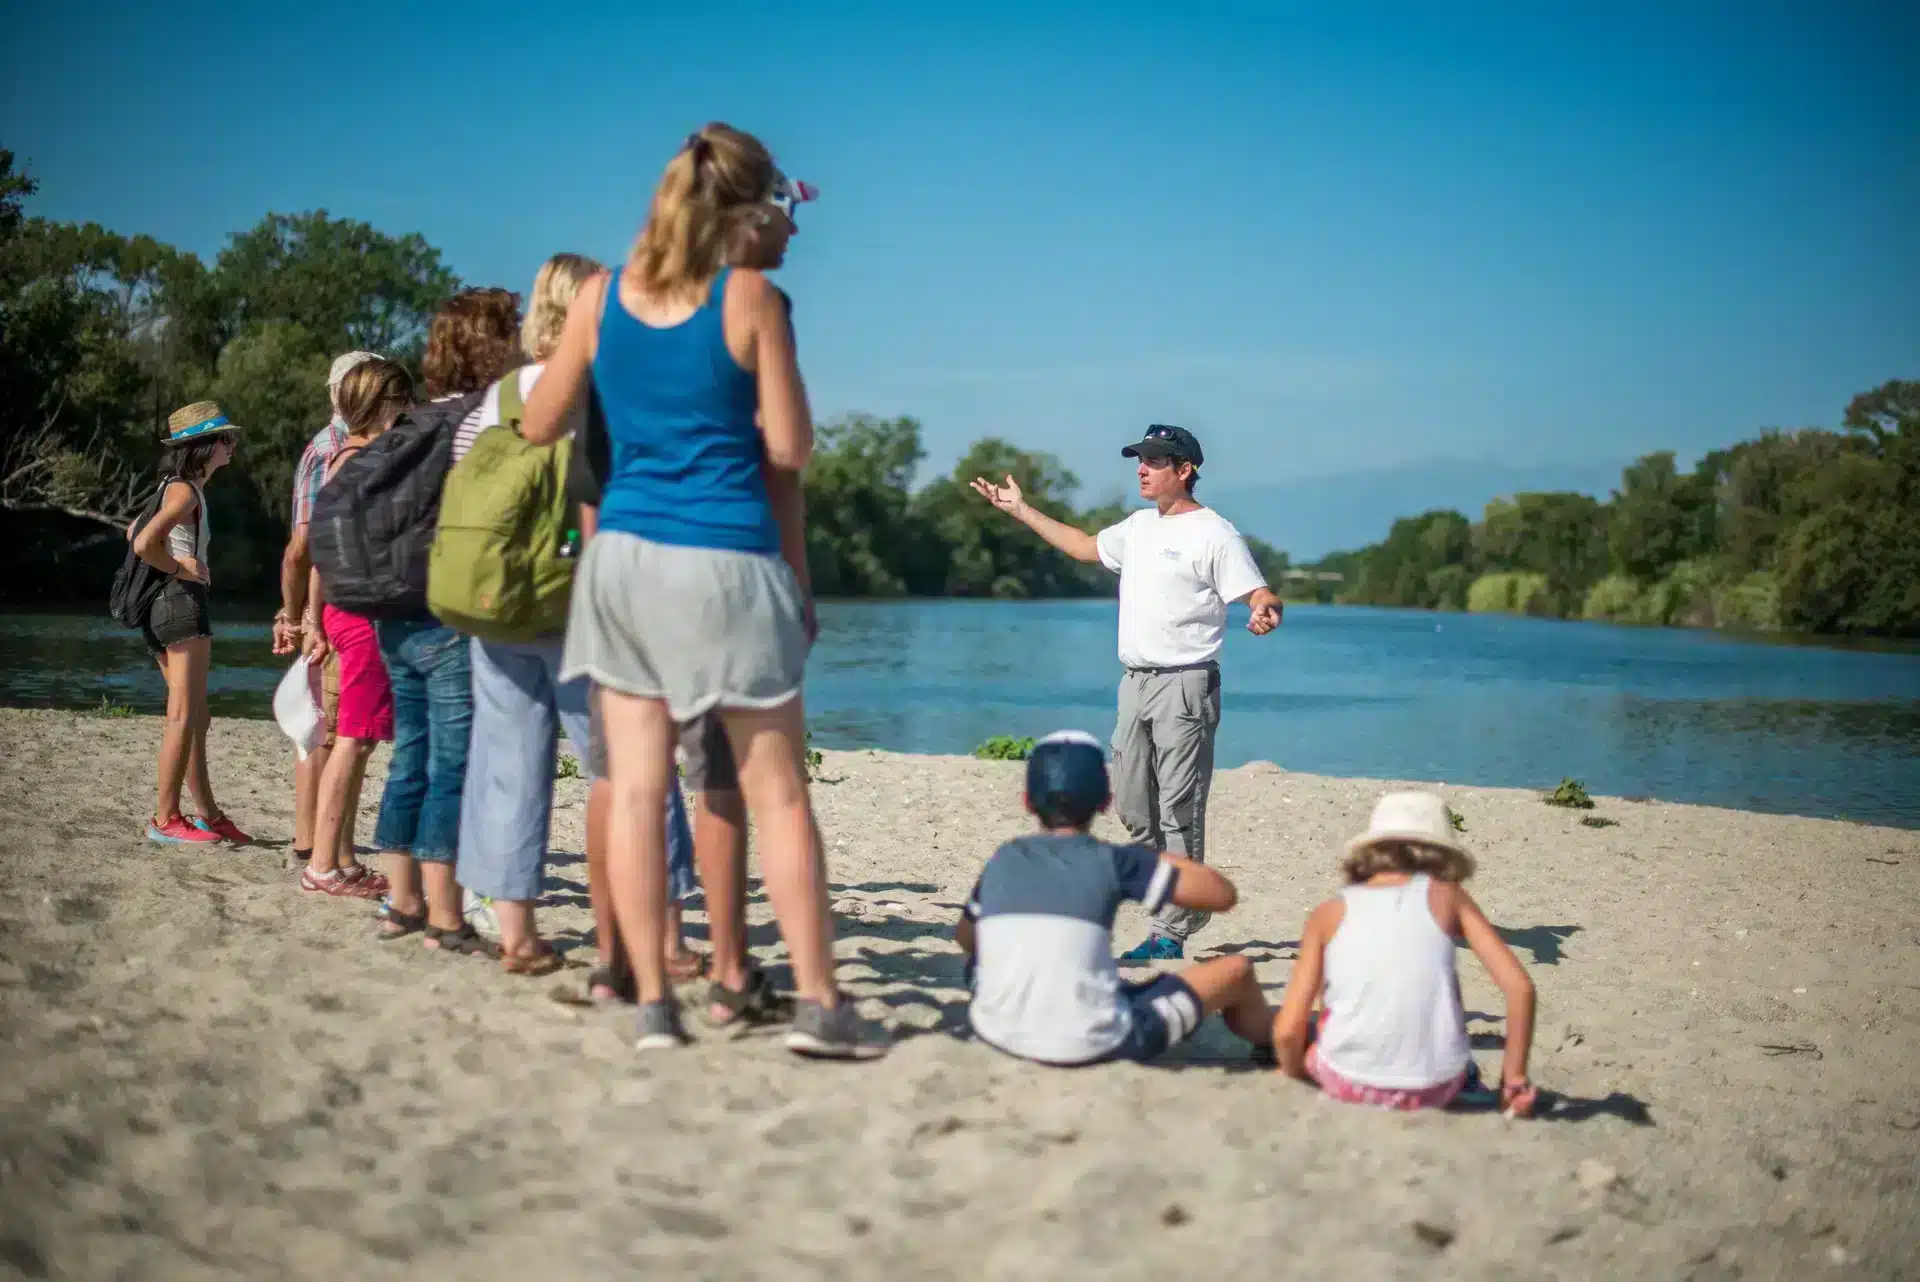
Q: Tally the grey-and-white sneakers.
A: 2